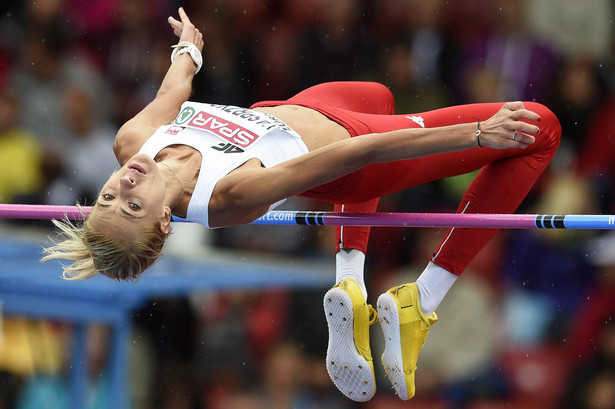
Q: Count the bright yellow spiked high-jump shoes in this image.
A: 2